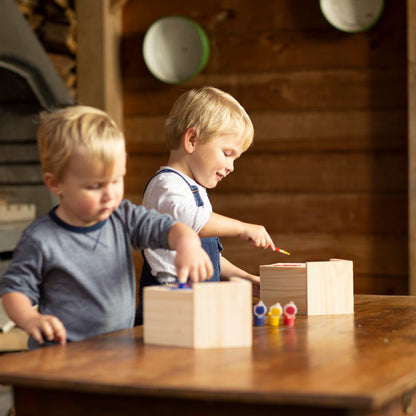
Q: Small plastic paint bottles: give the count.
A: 3